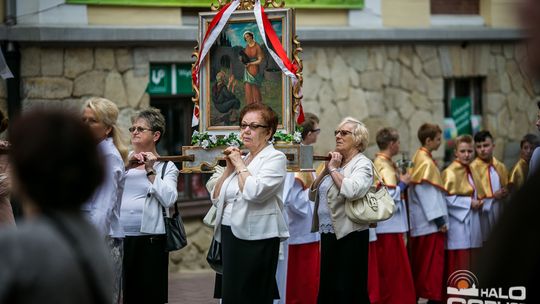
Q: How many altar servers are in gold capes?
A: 6